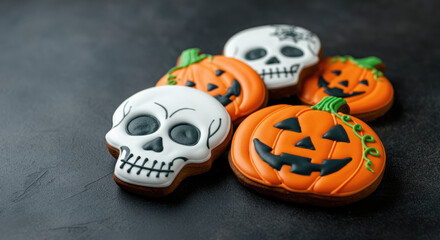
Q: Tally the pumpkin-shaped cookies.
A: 3